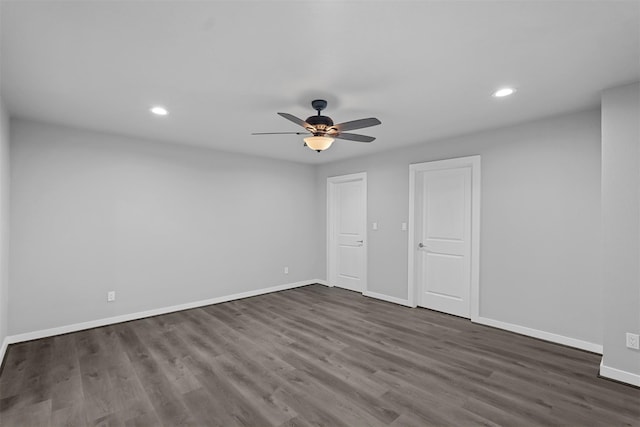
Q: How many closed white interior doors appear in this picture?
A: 2